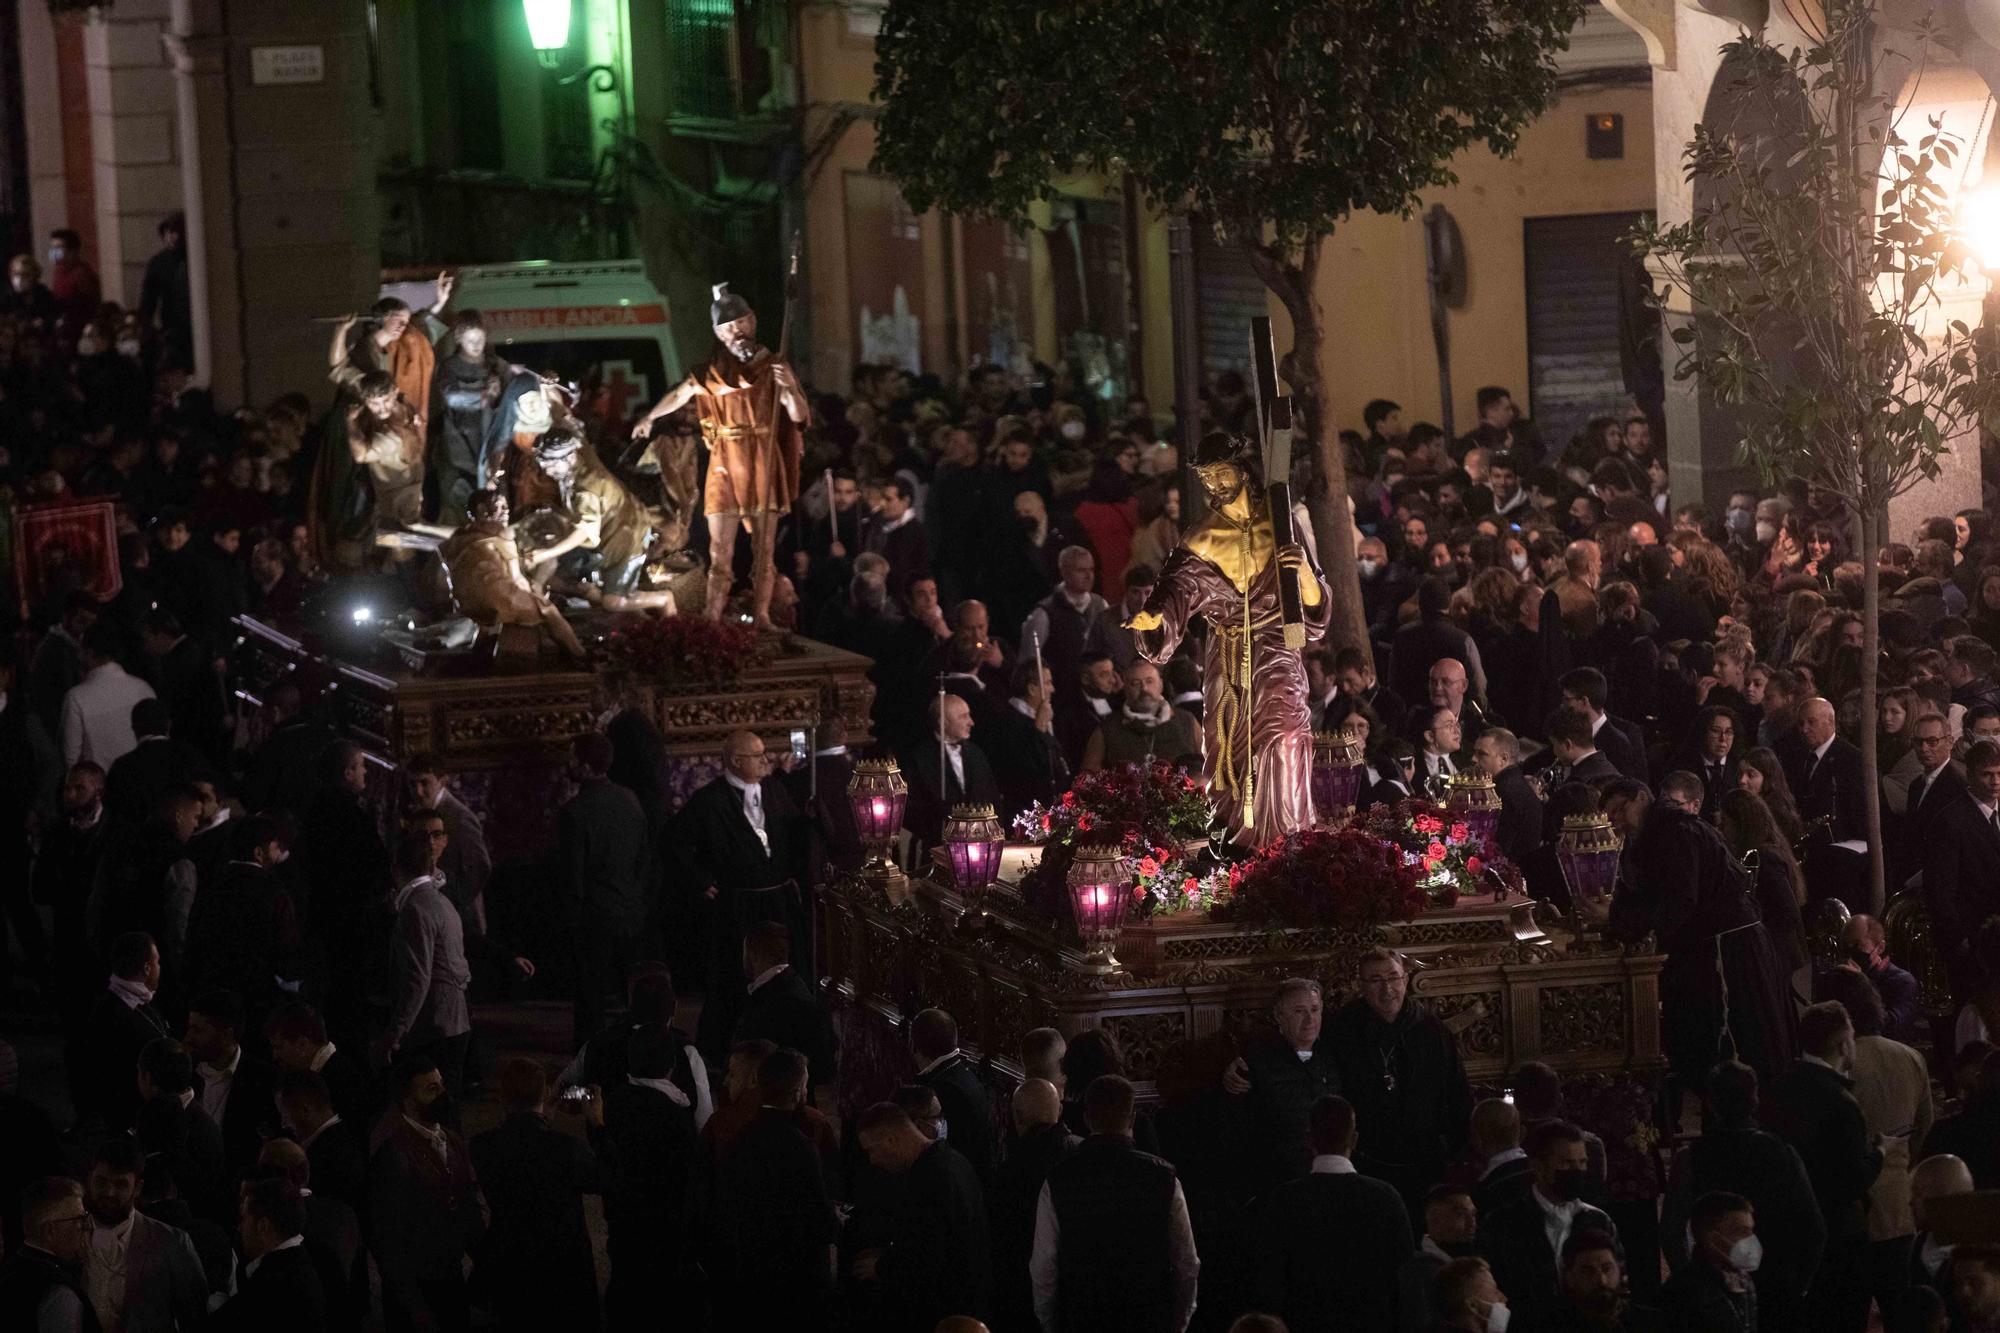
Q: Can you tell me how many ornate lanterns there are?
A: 6